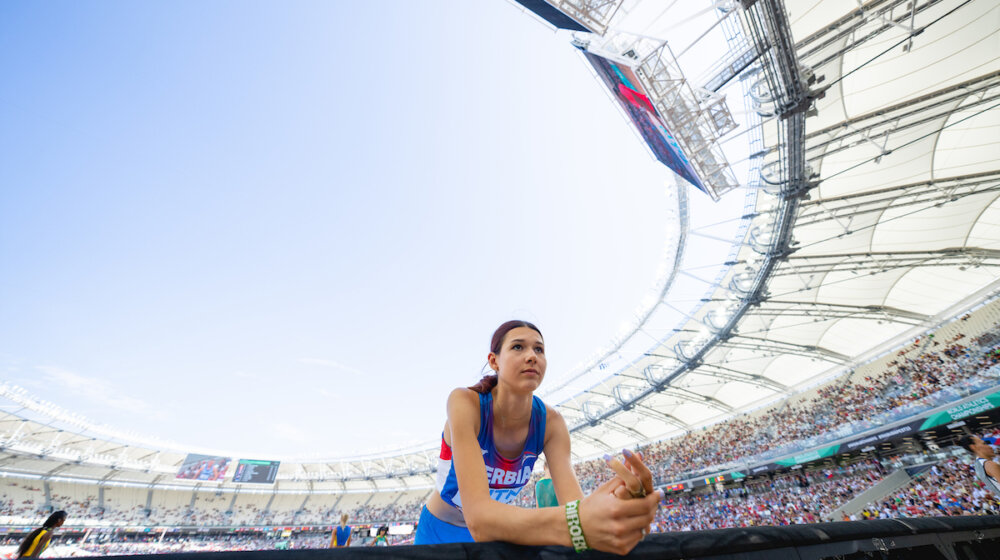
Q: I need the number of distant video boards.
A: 2